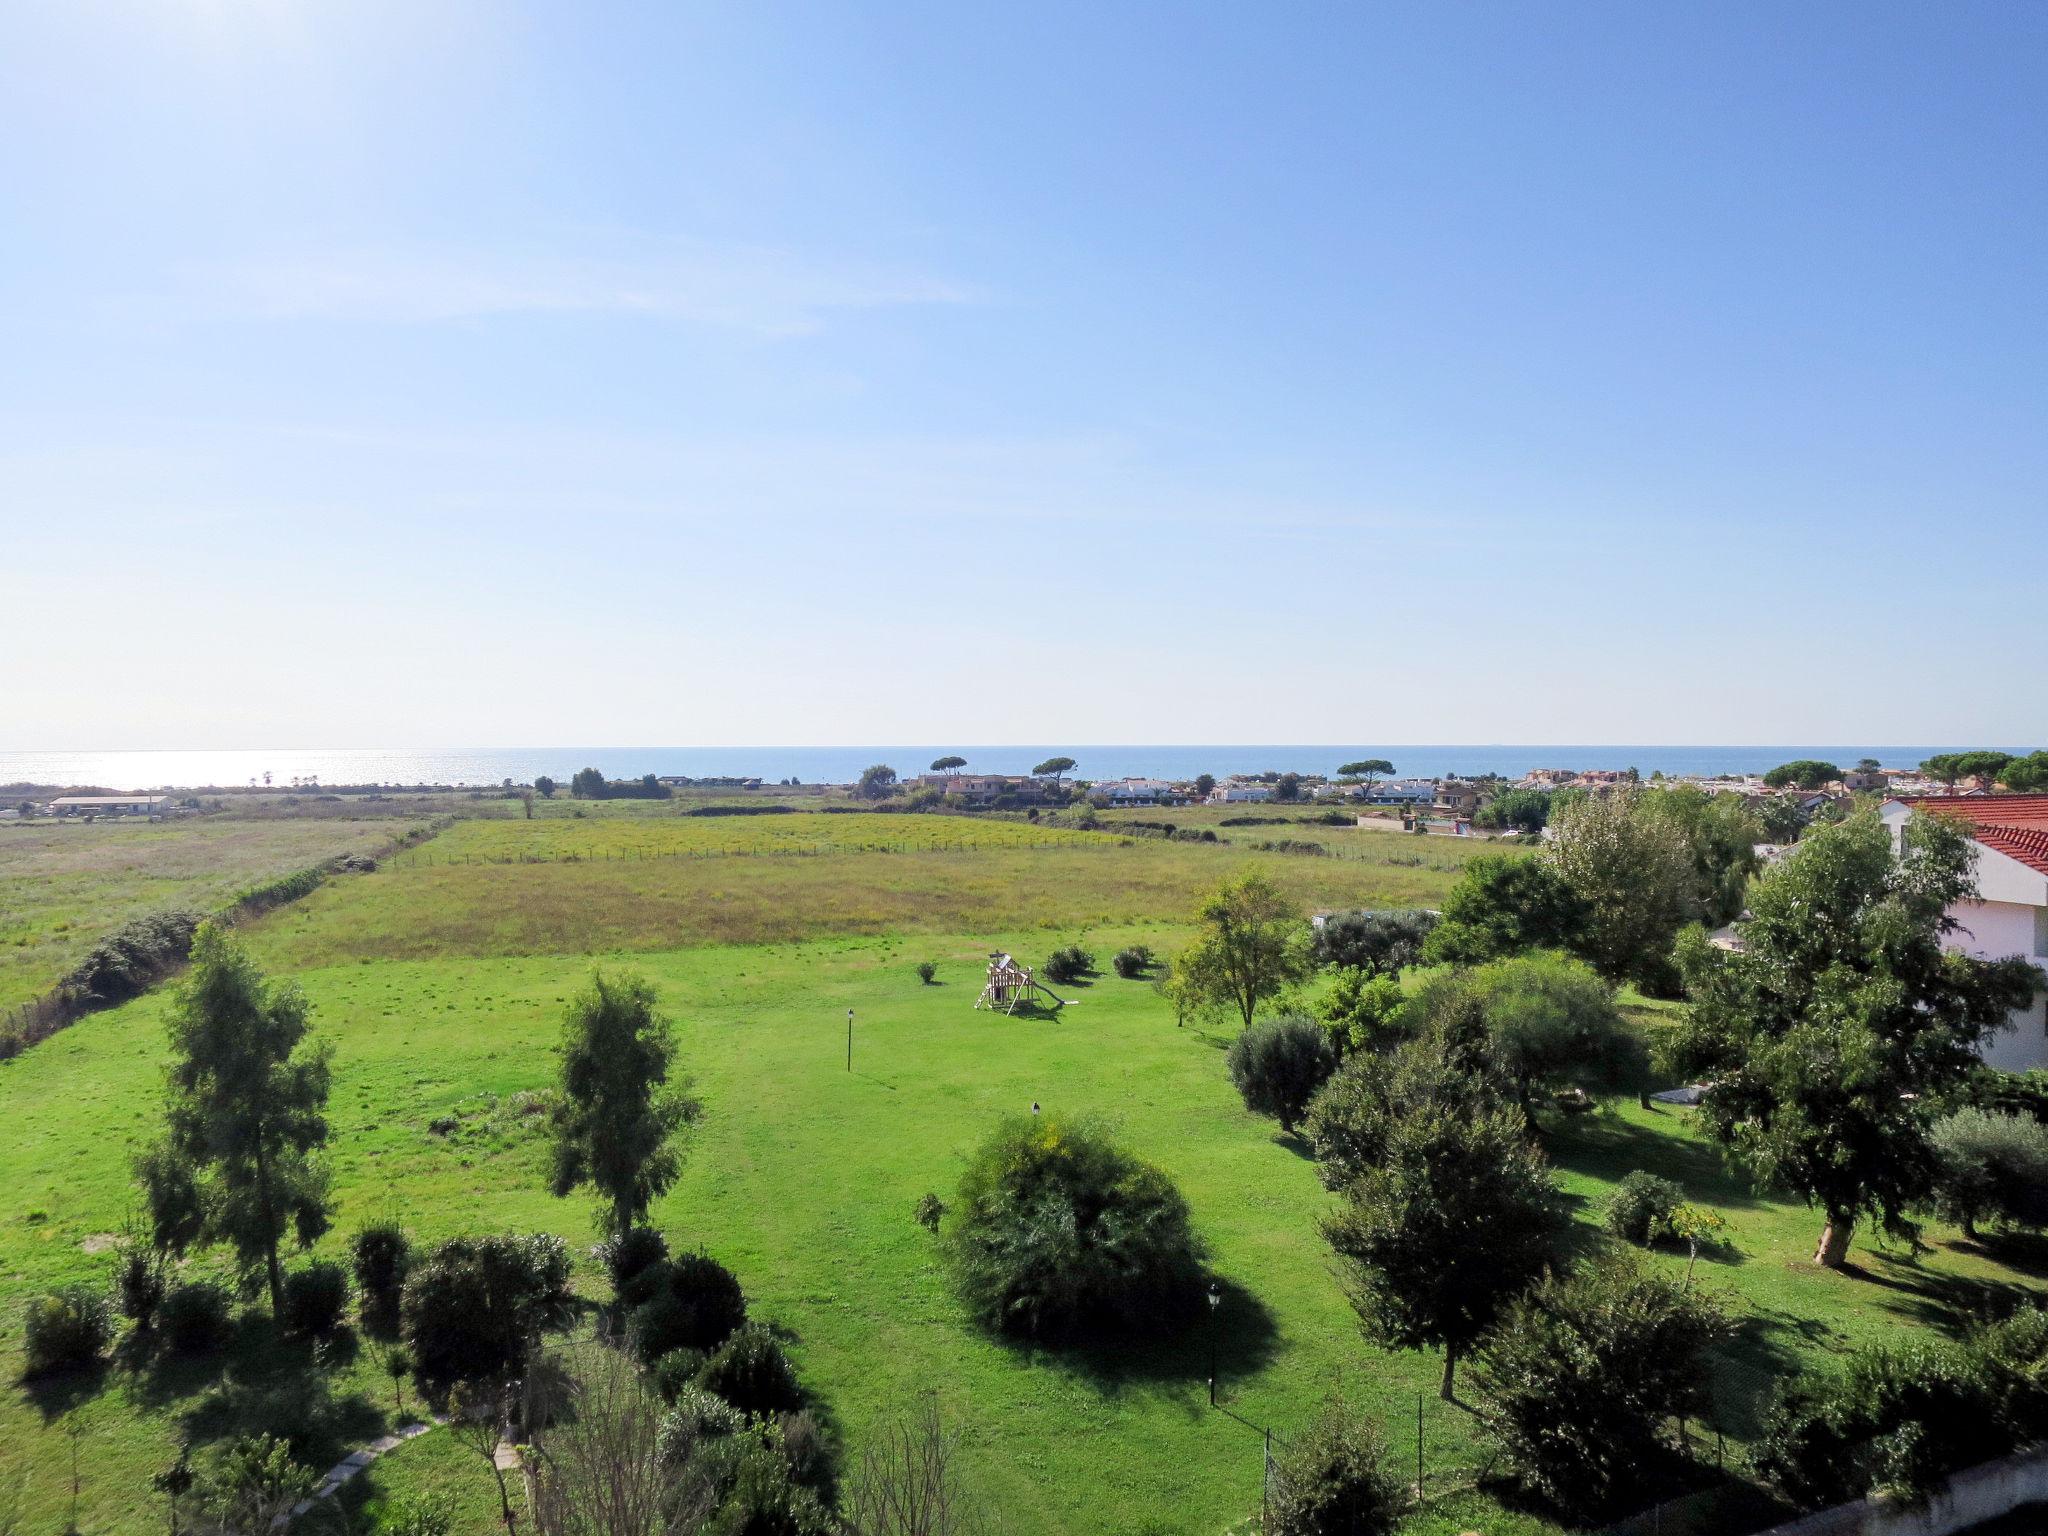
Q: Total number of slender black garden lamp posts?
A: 3